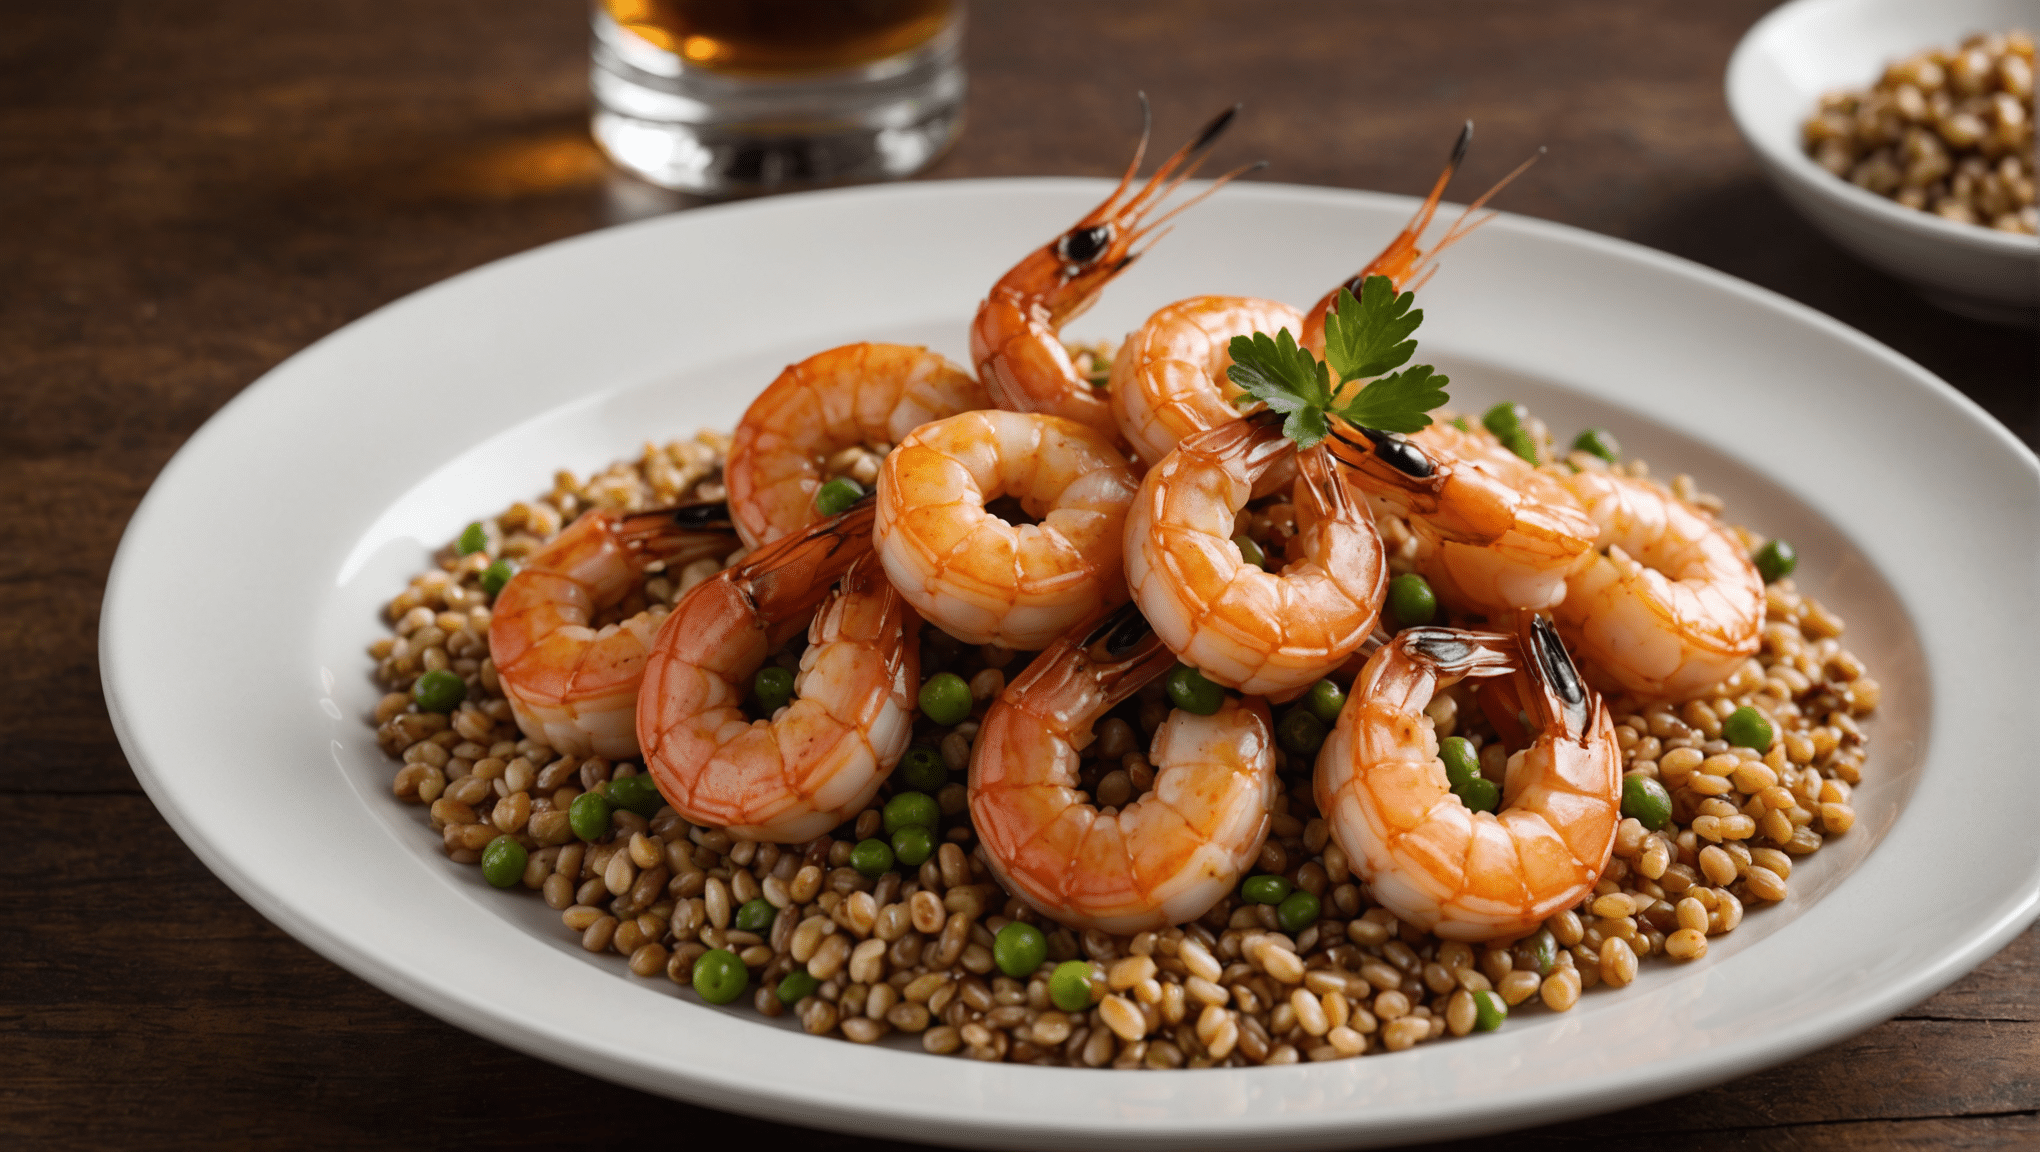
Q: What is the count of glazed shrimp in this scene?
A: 12